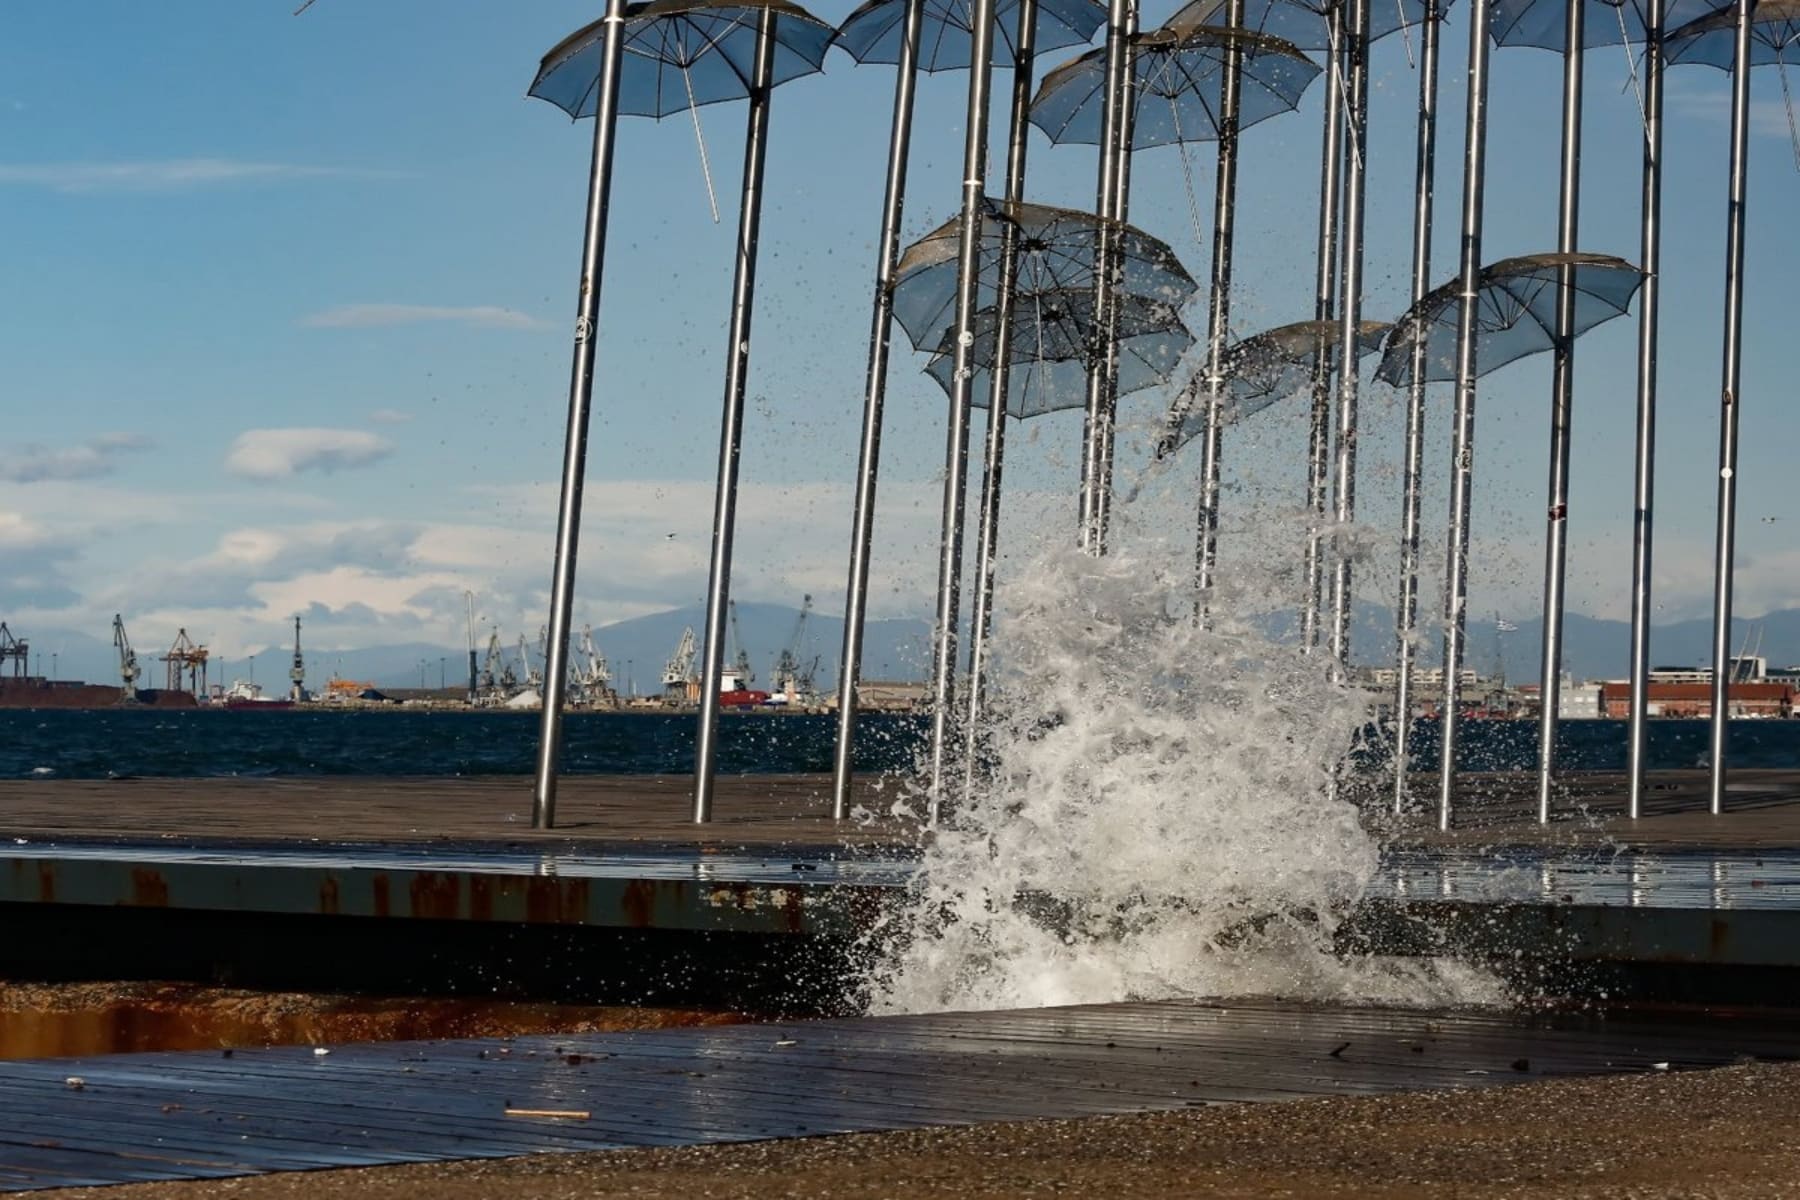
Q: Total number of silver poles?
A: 15